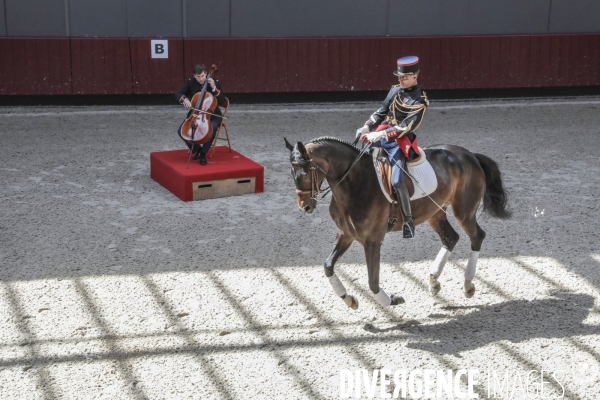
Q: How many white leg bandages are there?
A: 4